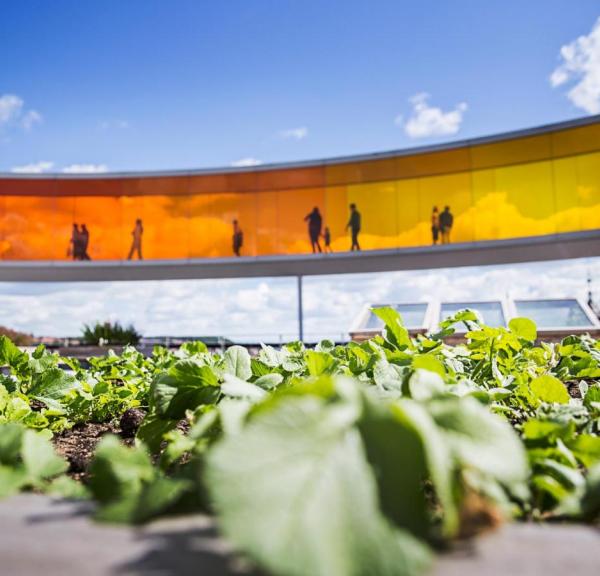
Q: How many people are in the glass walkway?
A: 9